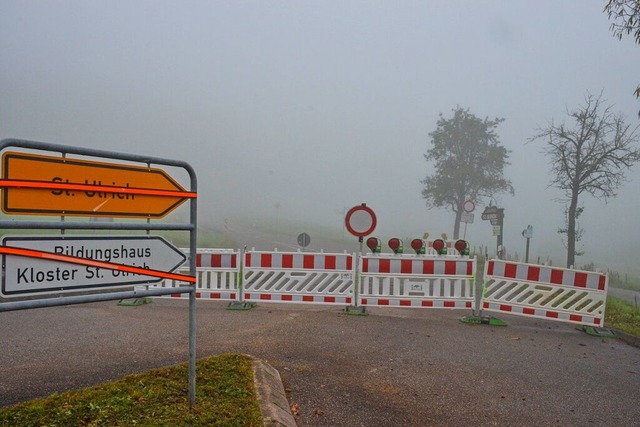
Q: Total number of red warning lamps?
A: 5